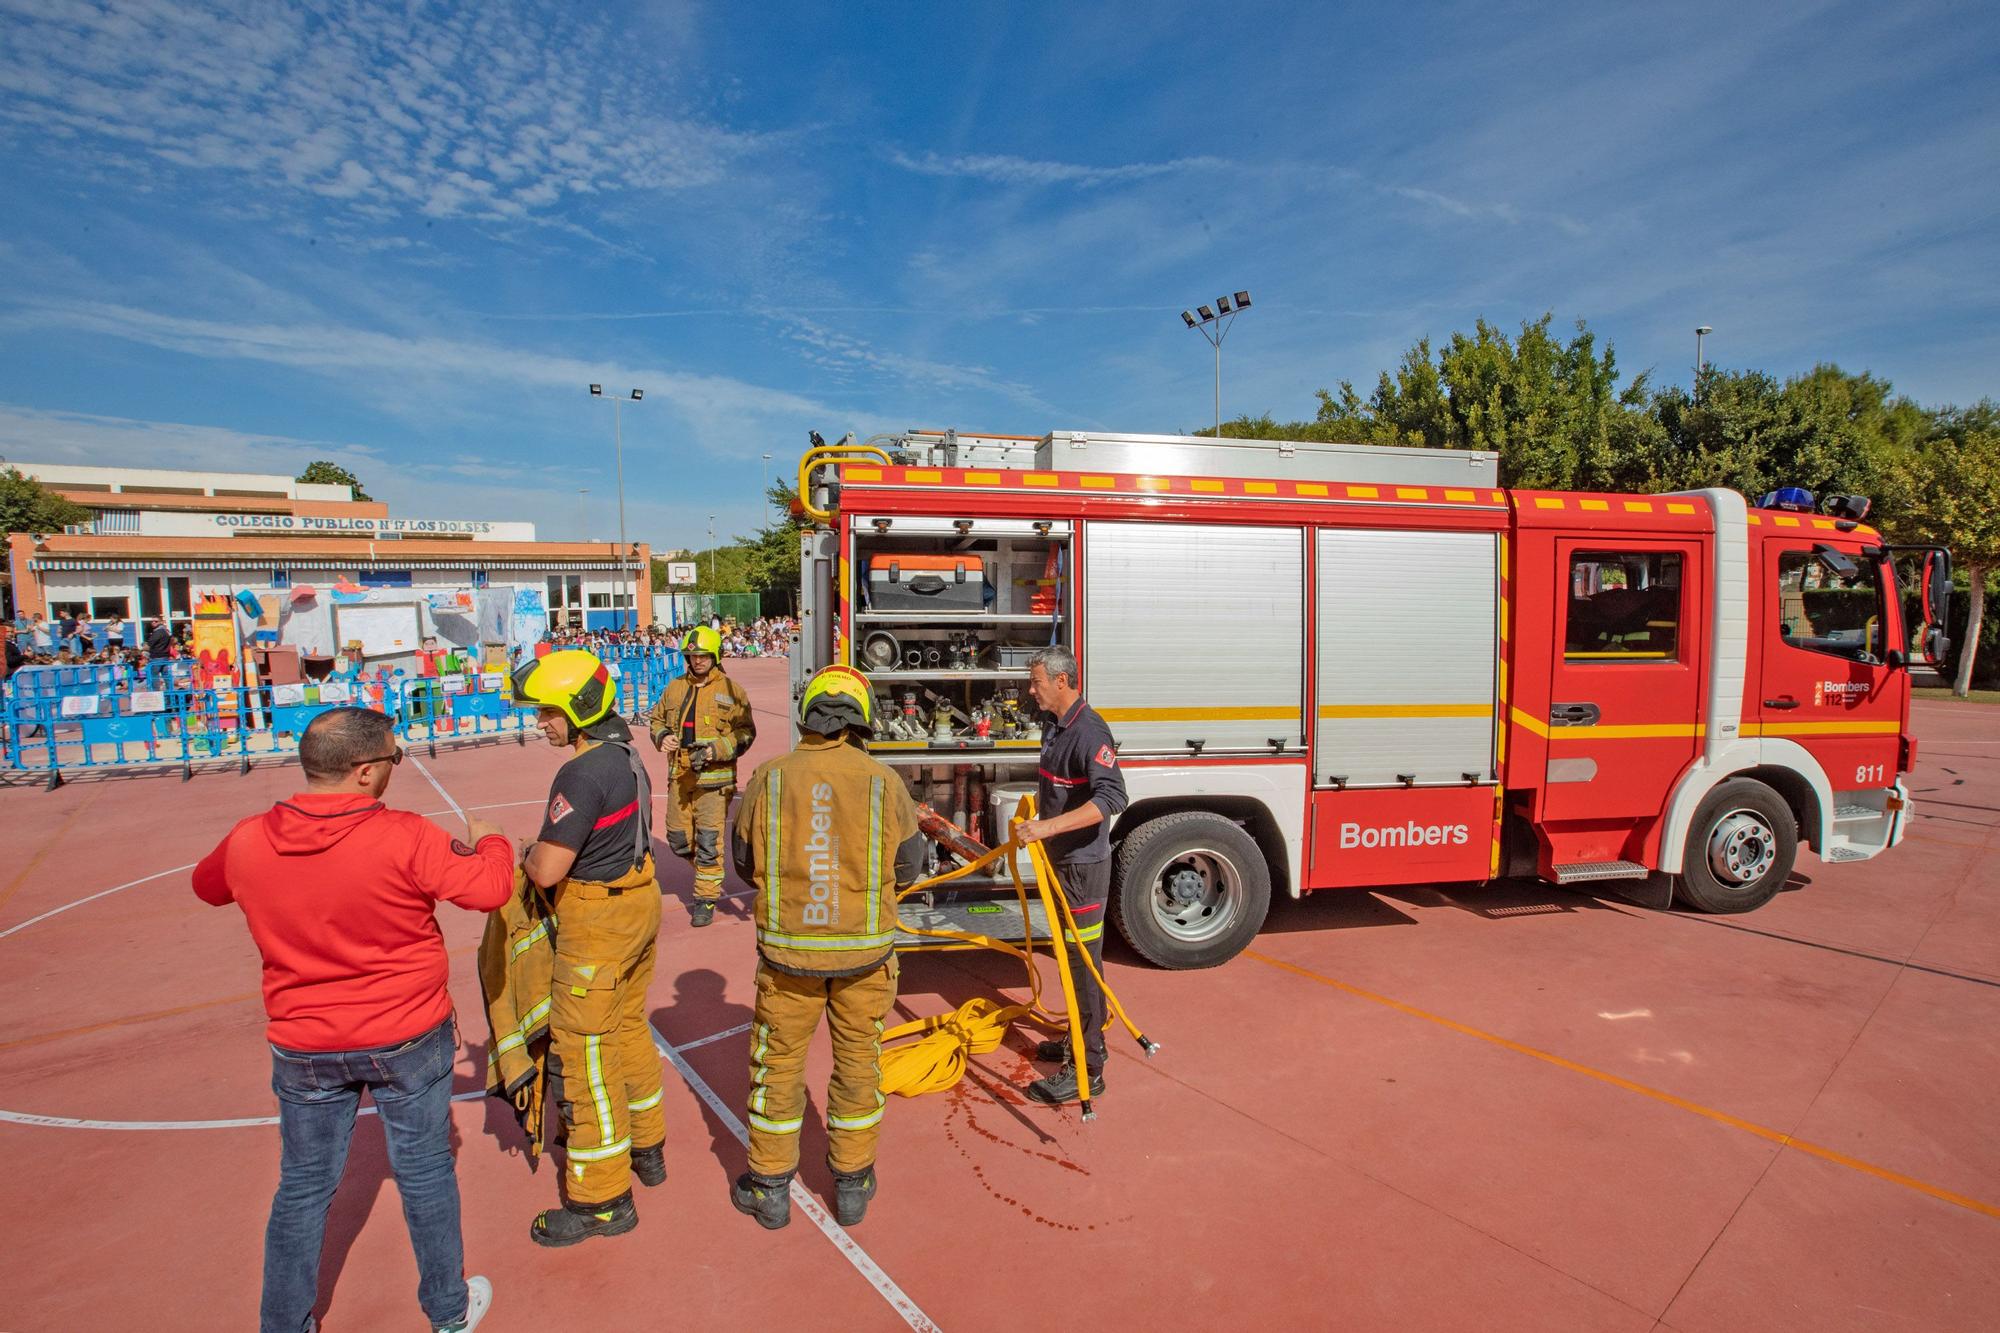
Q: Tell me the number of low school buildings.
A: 1